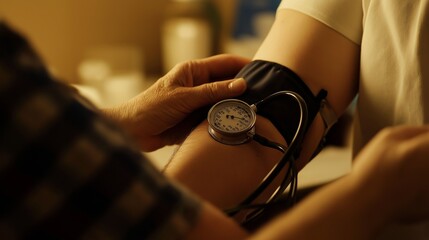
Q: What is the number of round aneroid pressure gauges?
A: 1